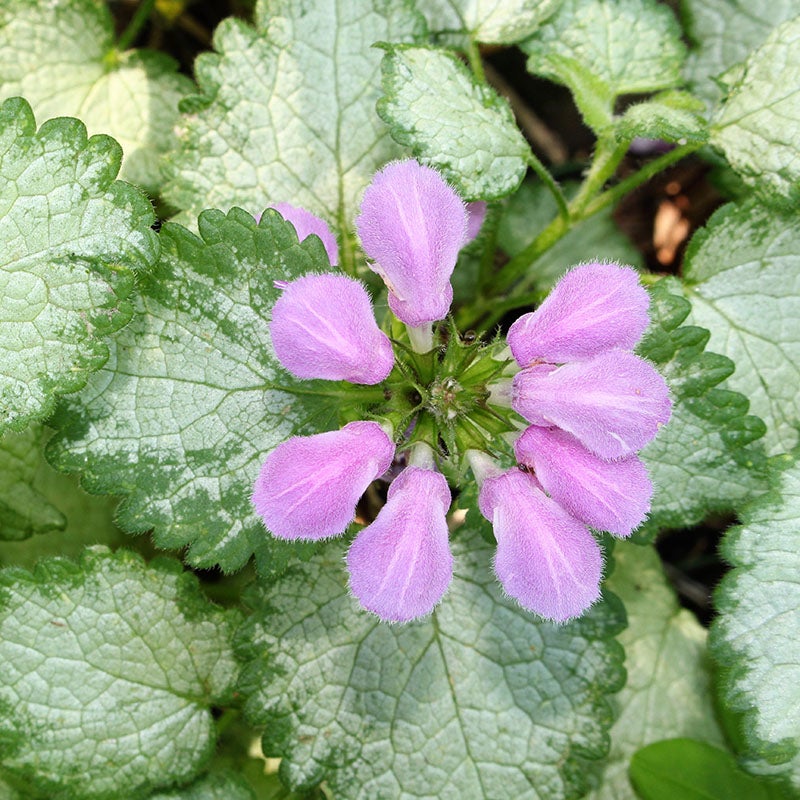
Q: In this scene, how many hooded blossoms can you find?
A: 8